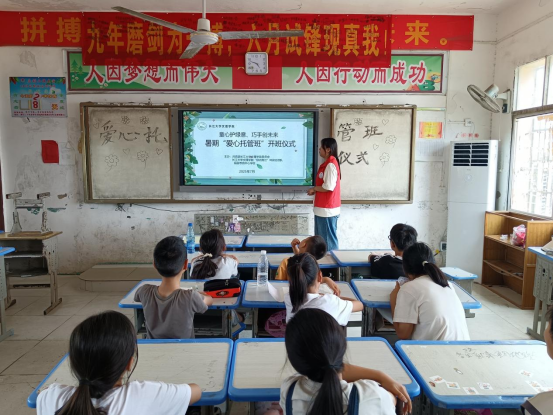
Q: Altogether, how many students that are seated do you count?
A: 9